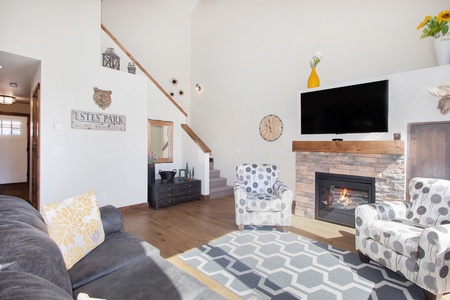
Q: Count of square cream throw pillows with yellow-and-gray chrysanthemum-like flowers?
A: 1